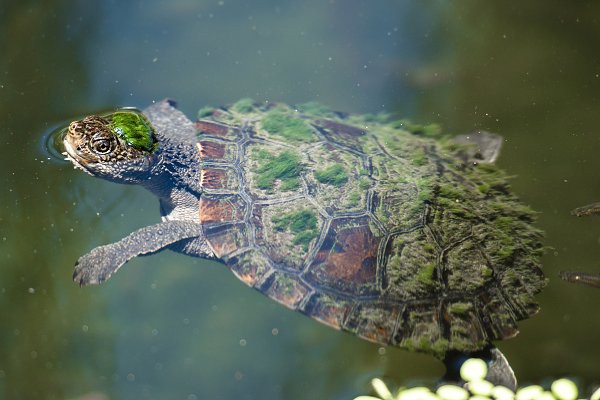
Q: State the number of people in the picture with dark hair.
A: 0